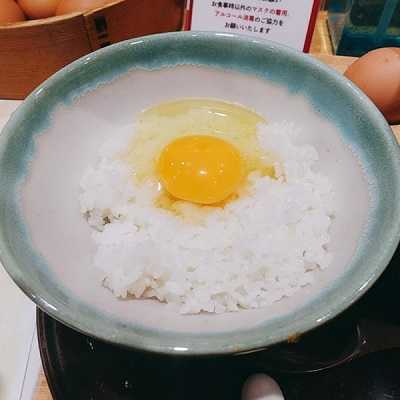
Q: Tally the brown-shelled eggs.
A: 4